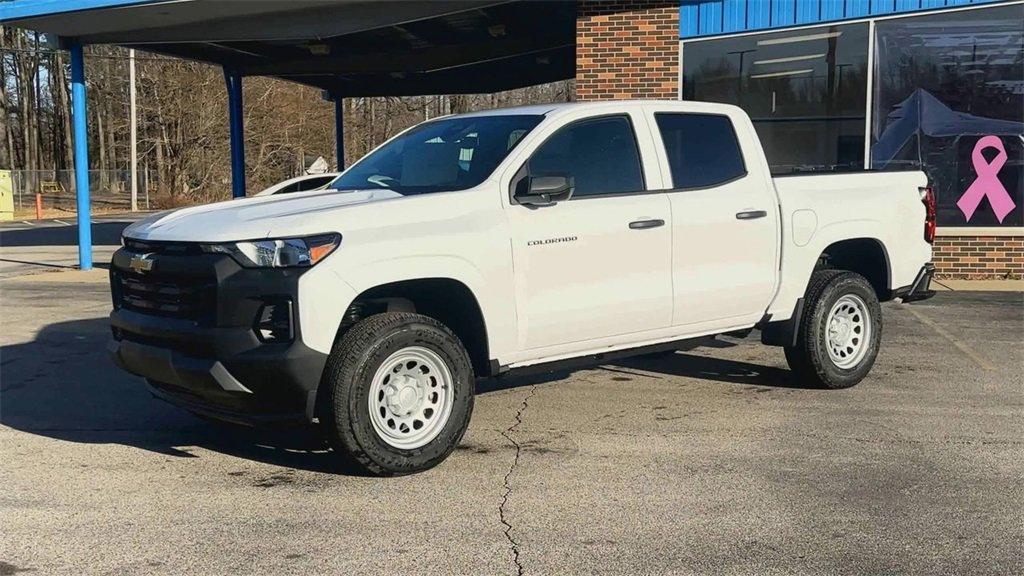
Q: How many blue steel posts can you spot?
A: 3